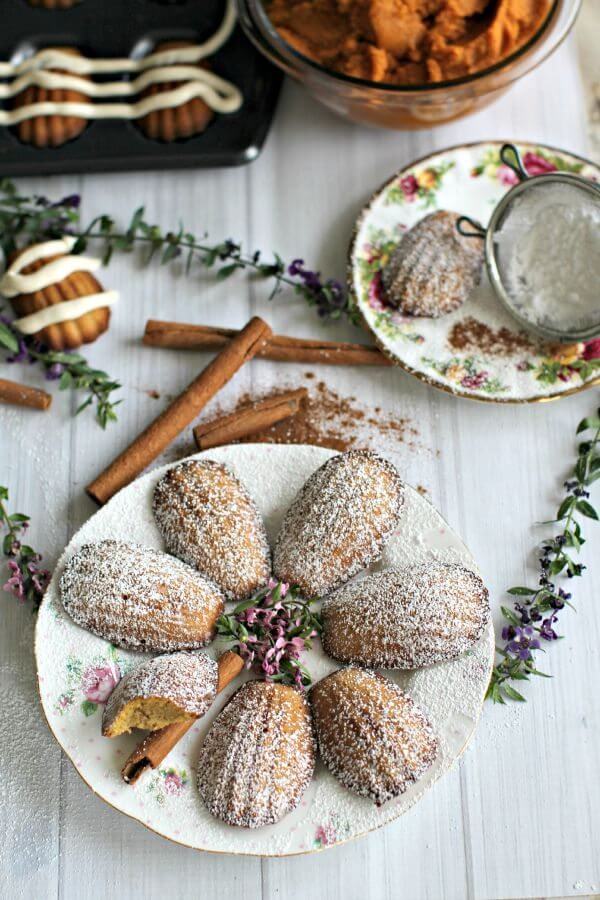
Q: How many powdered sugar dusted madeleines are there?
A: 8